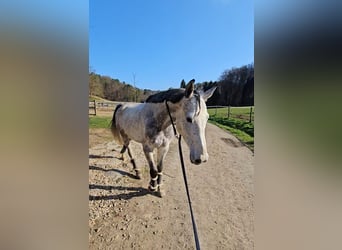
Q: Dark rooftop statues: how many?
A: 0